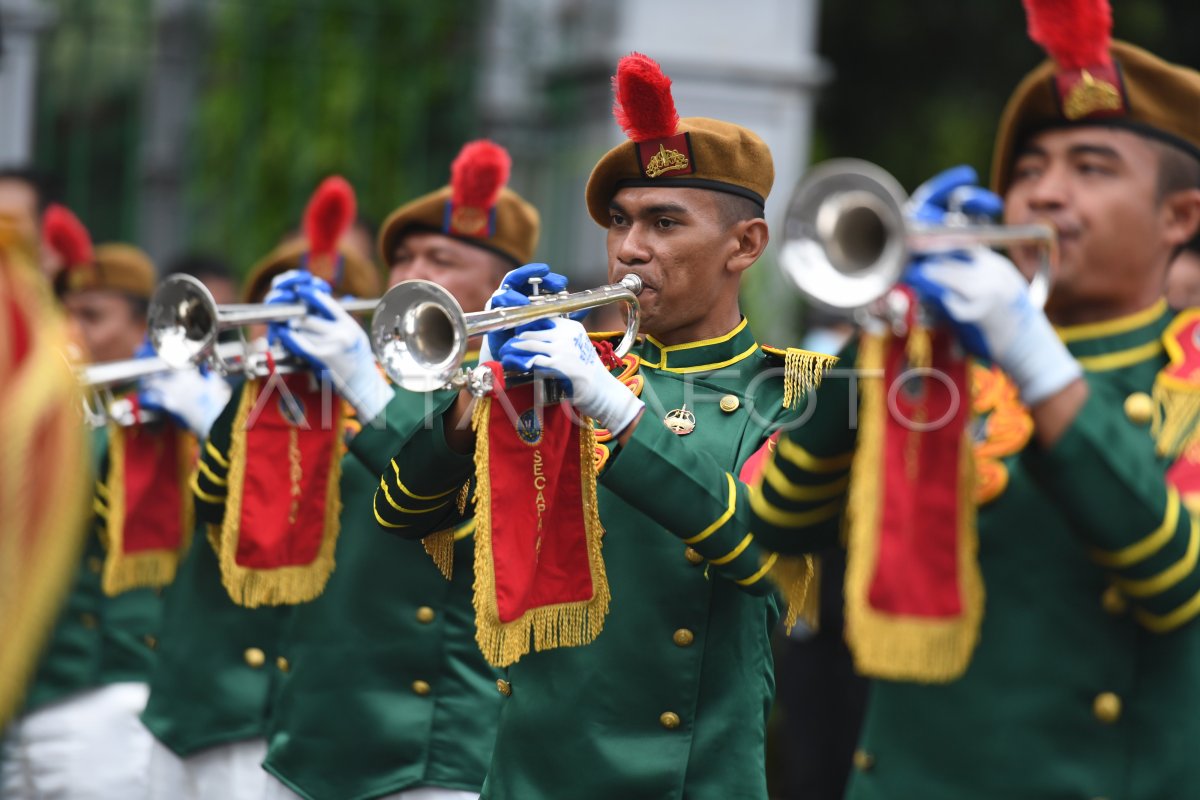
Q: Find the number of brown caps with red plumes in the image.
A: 5